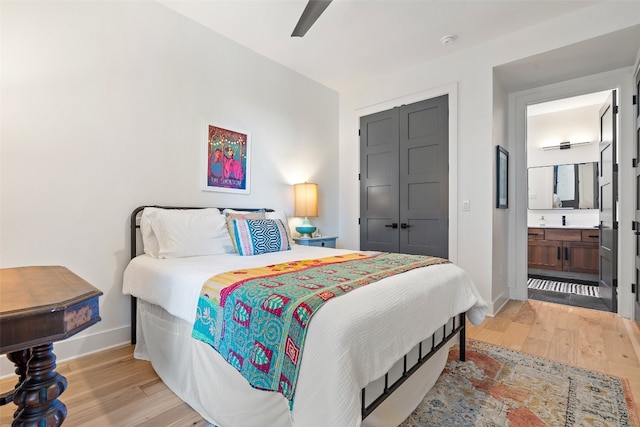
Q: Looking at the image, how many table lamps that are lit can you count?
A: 1